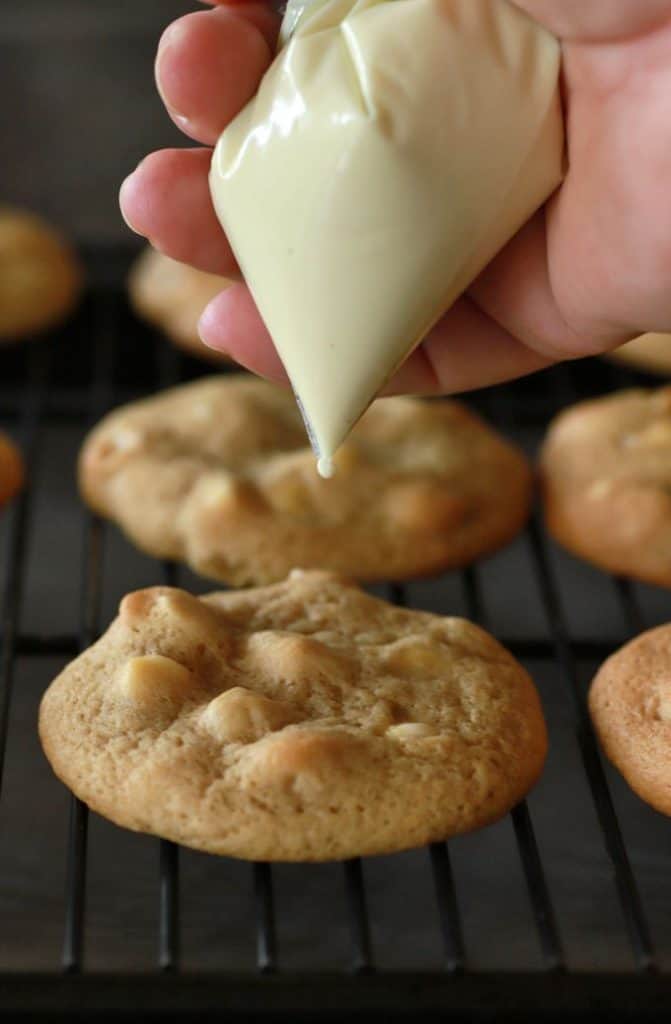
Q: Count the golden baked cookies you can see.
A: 8